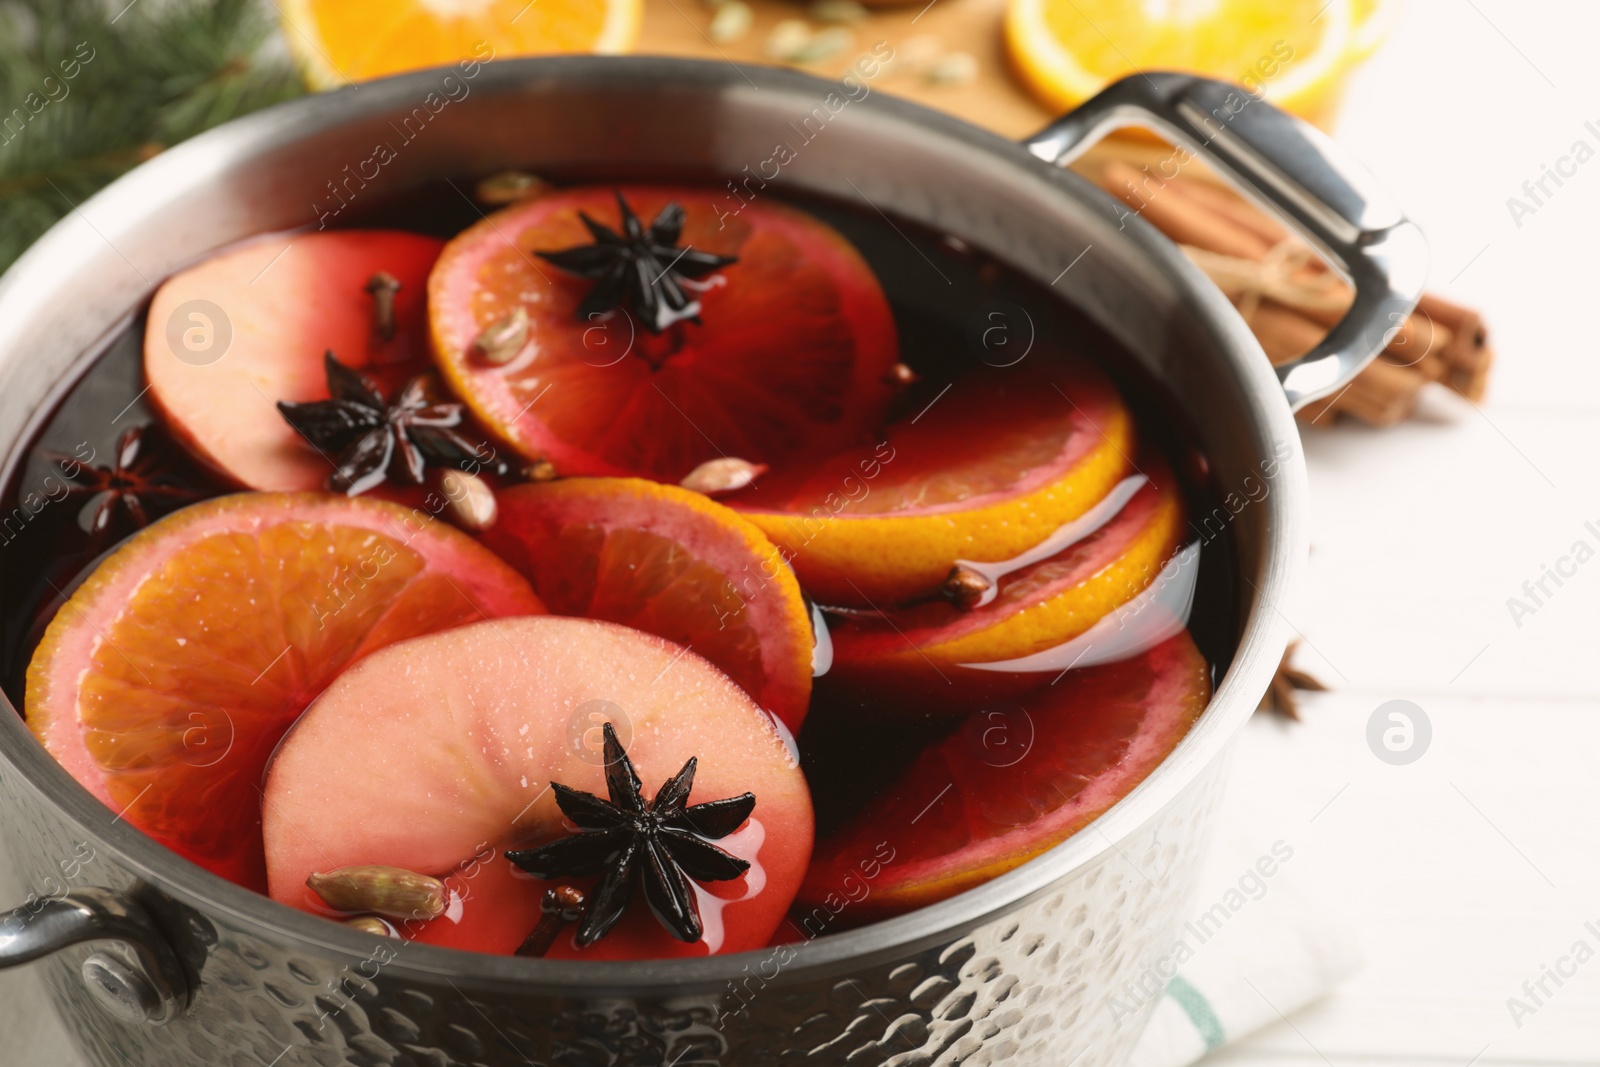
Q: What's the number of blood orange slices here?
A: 6